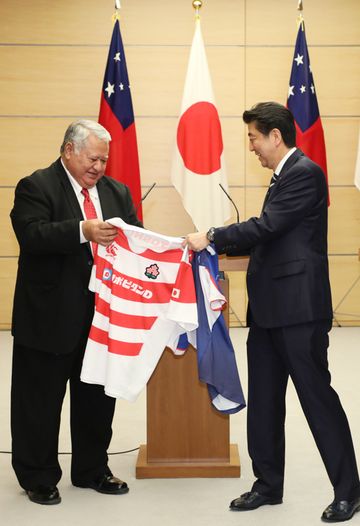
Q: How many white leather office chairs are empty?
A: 0